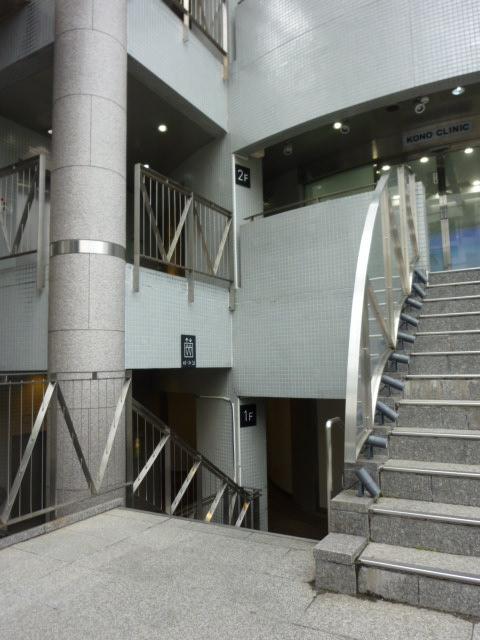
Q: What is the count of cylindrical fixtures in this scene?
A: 10